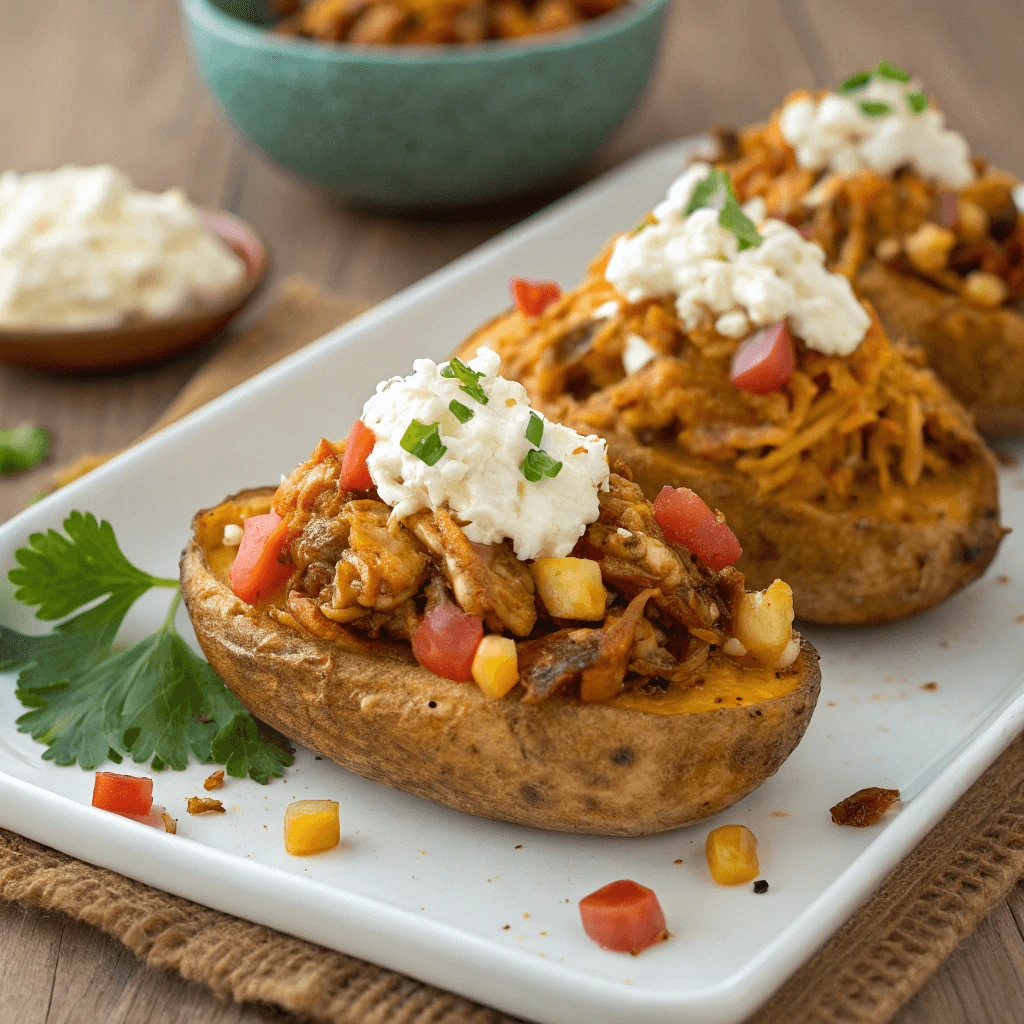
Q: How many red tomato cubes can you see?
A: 8